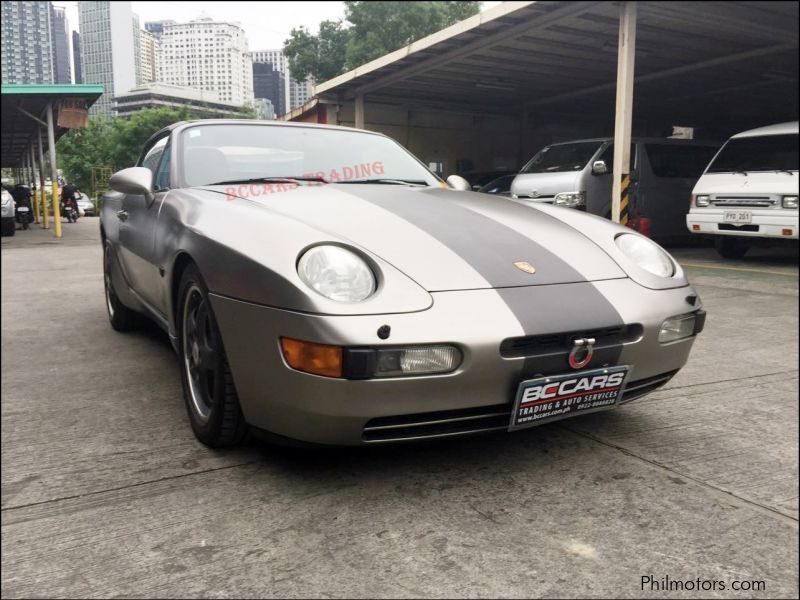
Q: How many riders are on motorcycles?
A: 1